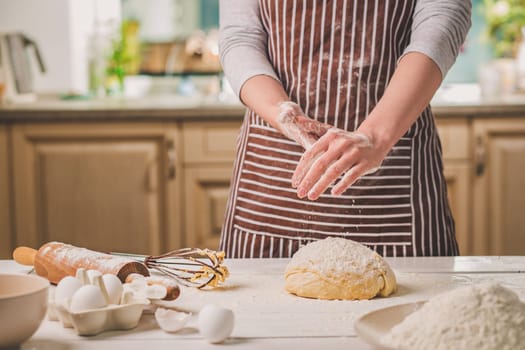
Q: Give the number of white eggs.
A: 5